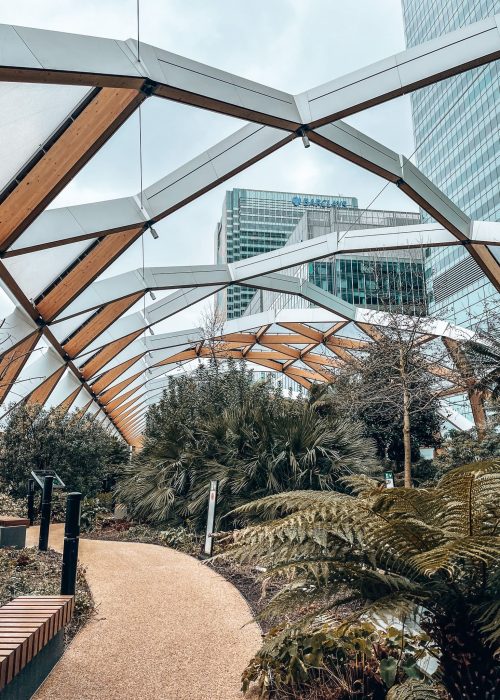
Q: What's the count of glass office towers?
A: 3